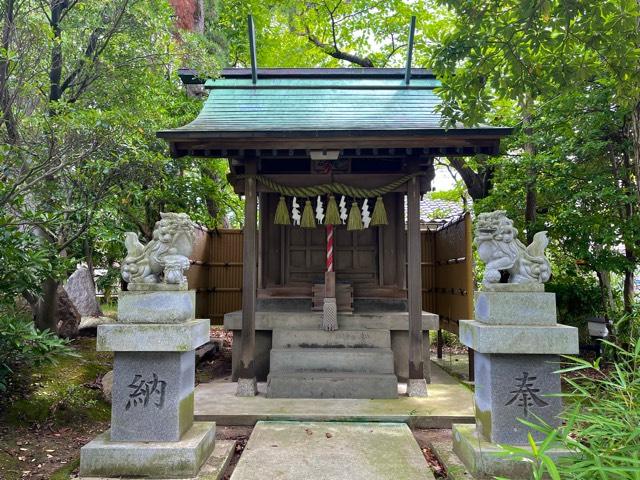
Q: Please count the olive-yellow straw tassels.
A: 5